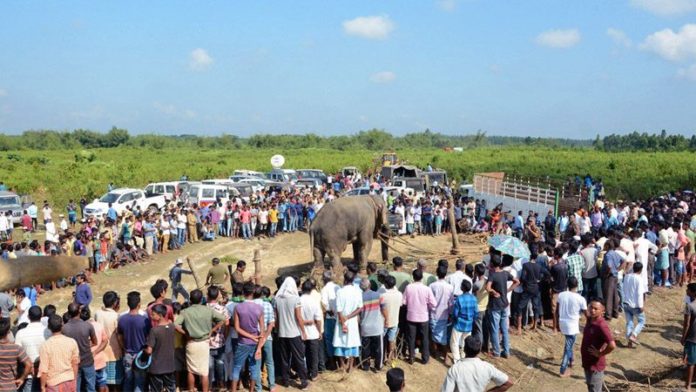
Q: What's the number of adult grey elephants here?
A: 1